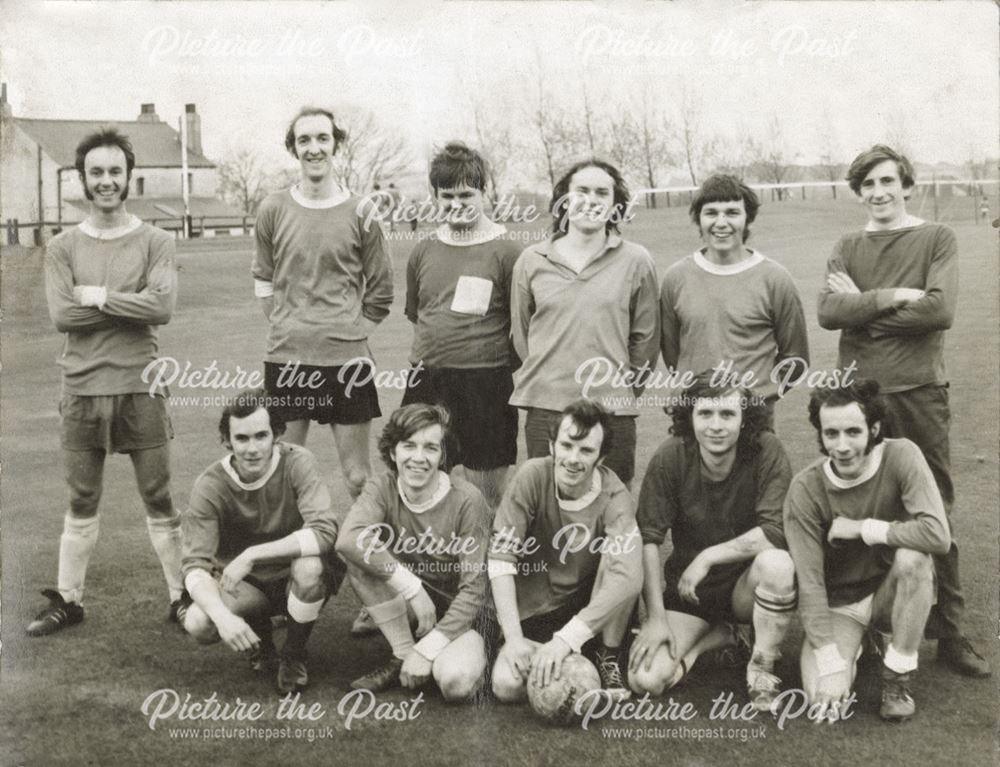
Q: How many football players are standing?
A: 6